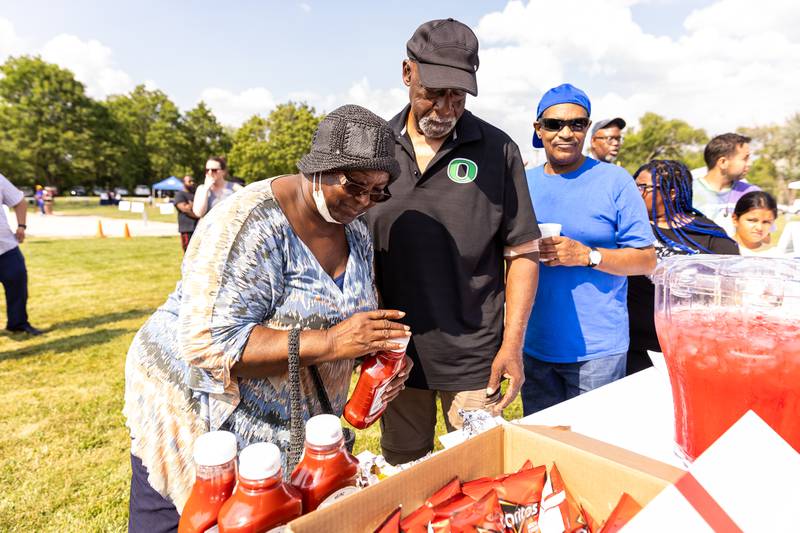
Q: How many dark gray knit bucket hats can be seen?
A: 1